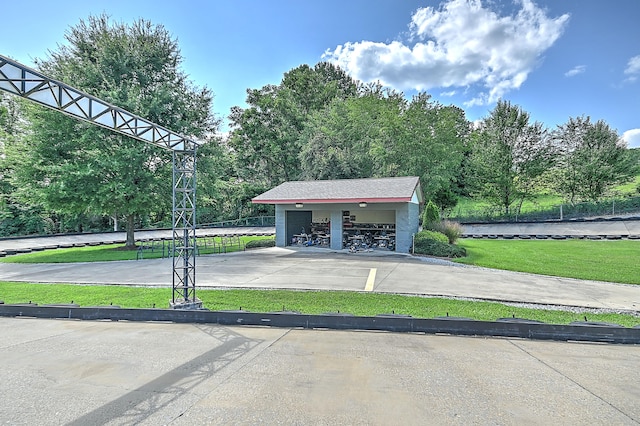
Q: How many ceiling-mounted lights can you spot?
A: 2